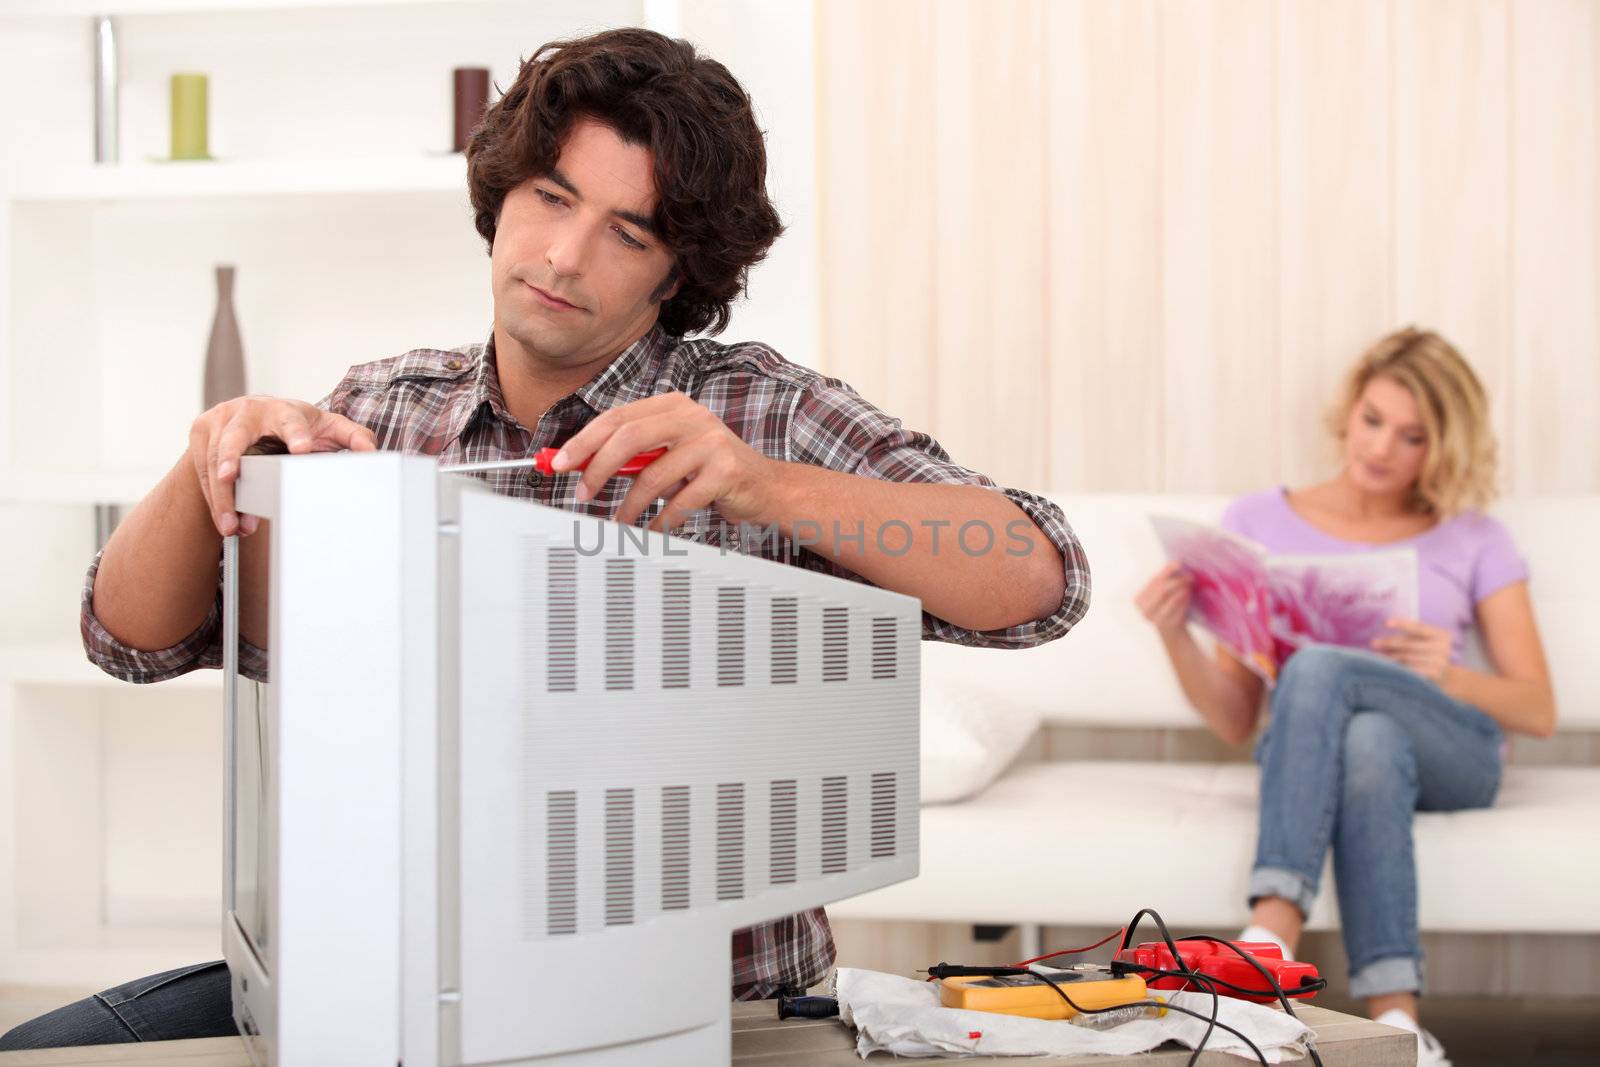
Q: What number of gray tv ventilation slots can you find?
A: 14